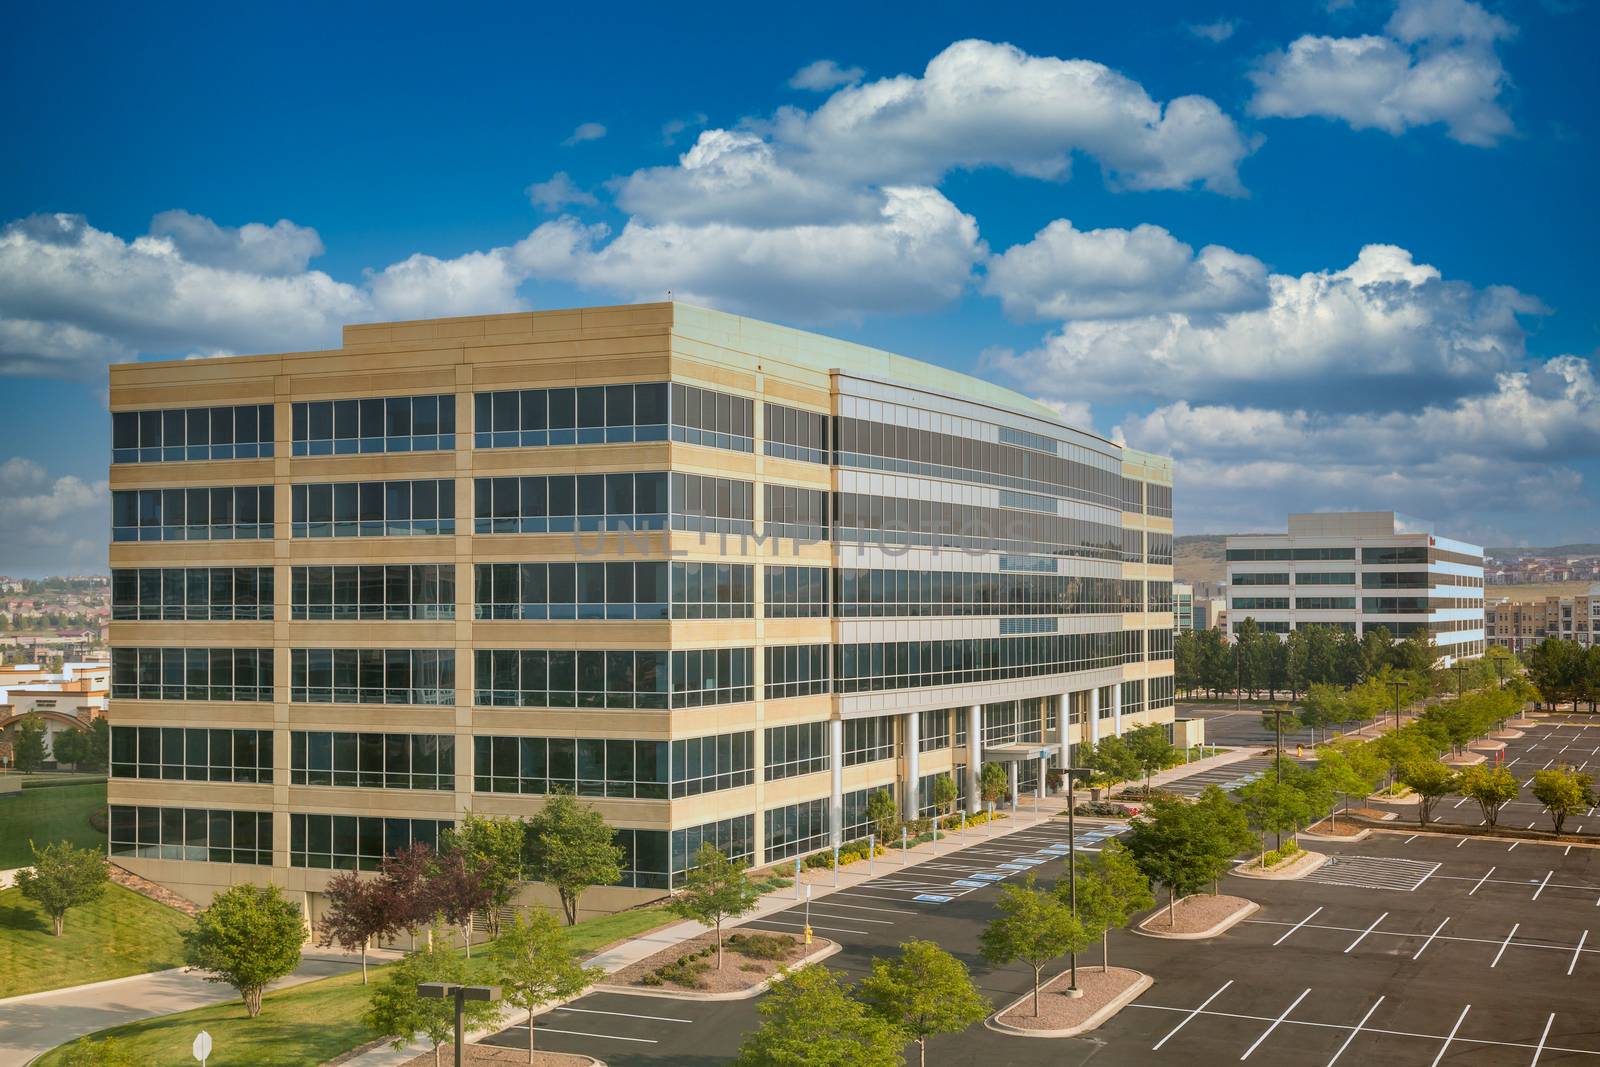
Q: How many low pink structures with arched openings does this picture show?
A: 1